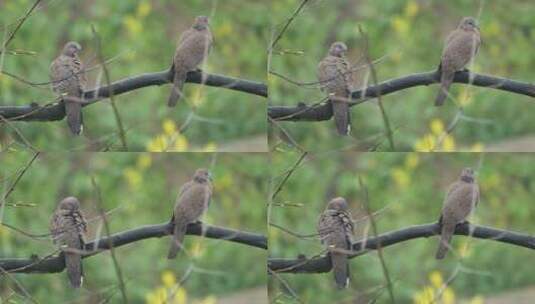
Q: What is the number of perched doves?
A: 8